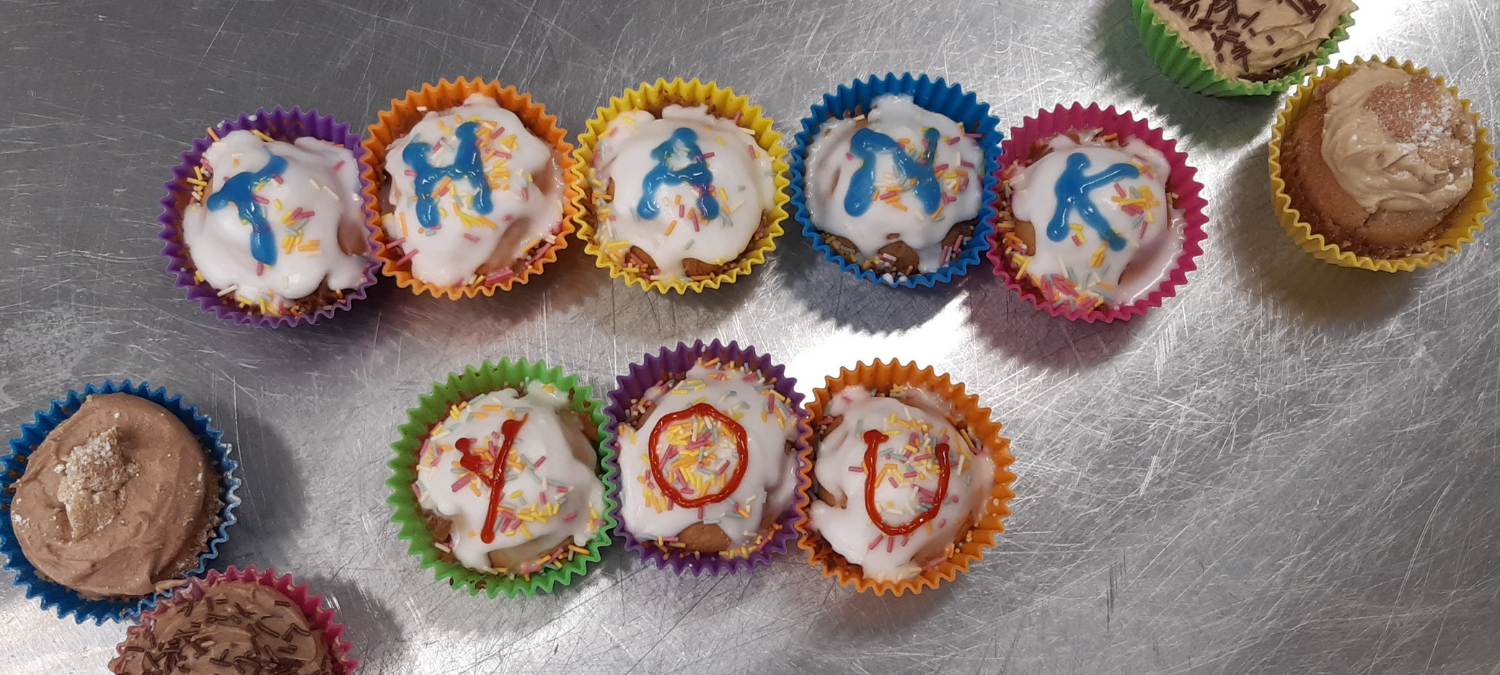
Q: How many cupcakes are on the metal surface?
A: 12